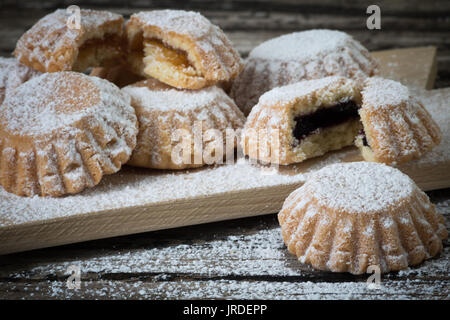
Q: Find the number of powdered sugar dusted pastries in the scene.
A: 7